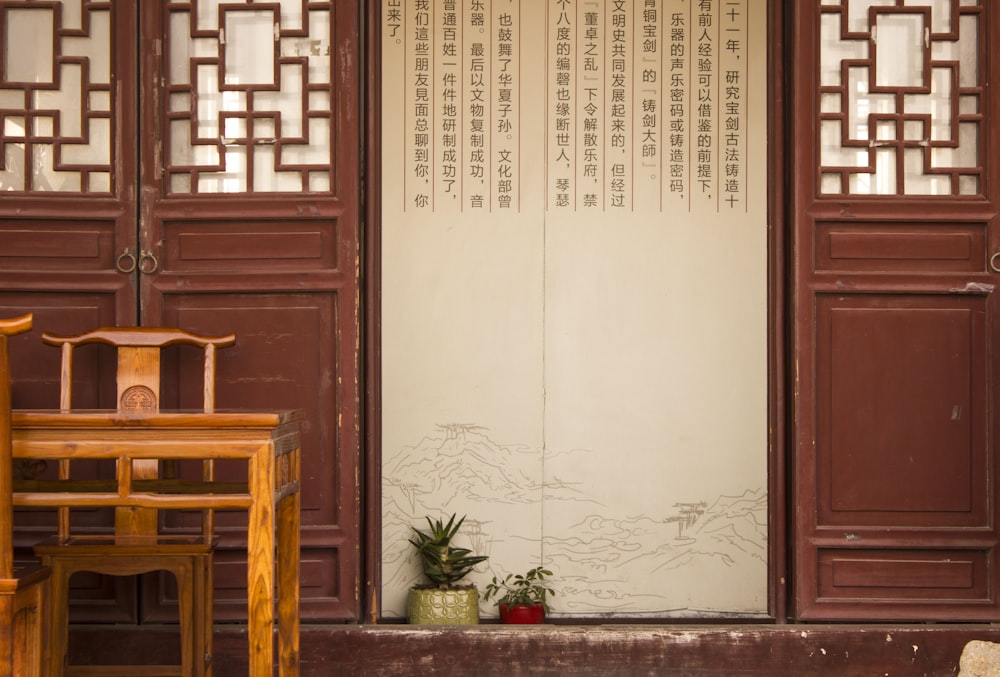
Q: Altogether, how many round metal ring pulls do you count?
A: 3